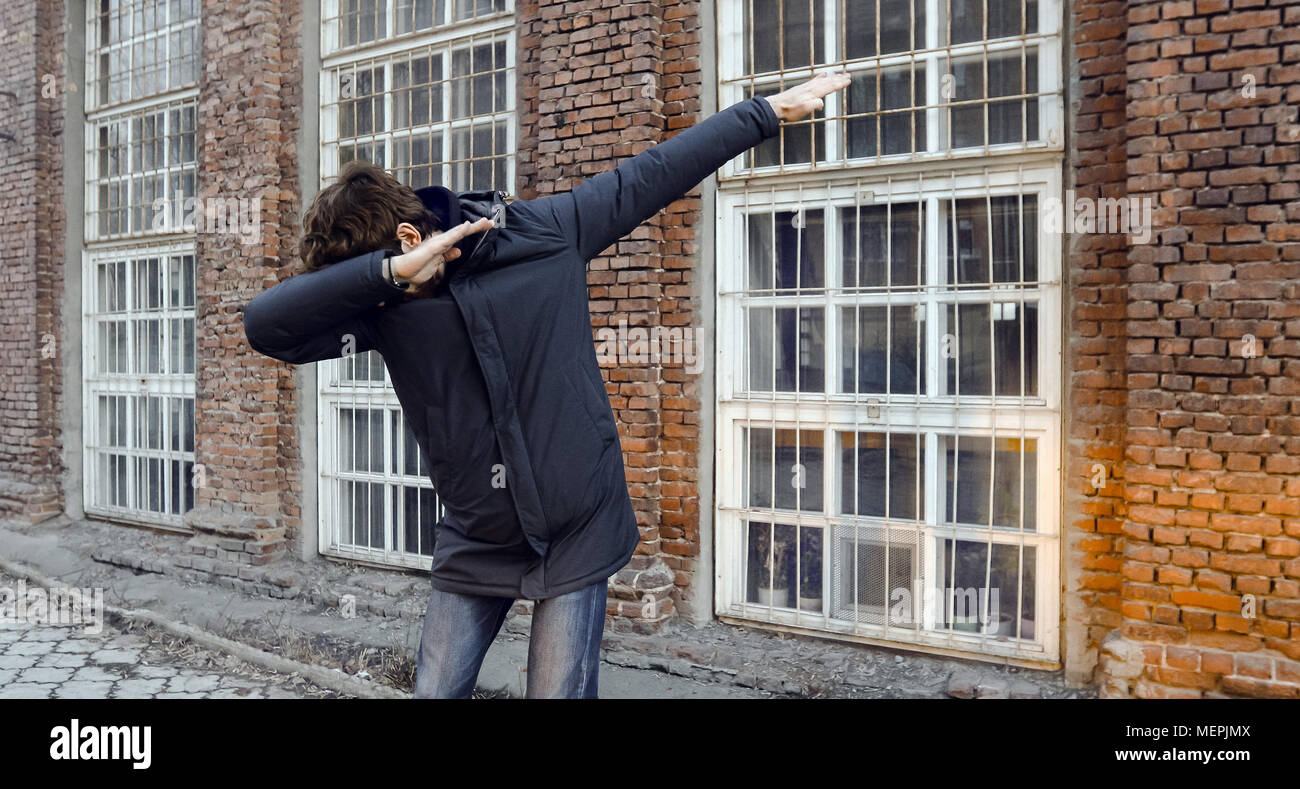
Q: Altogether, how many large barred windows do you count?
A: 3